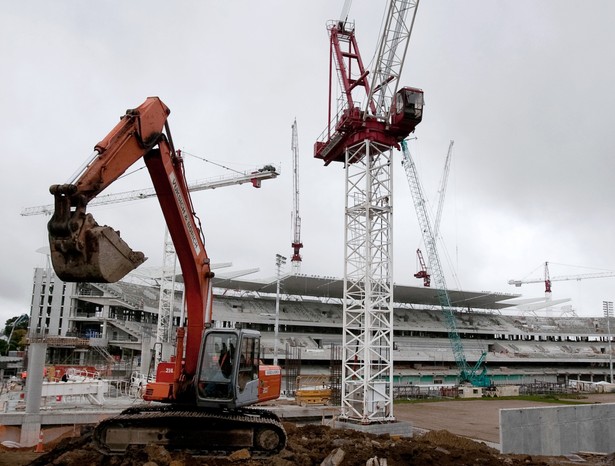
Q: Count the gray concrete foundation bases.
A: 1